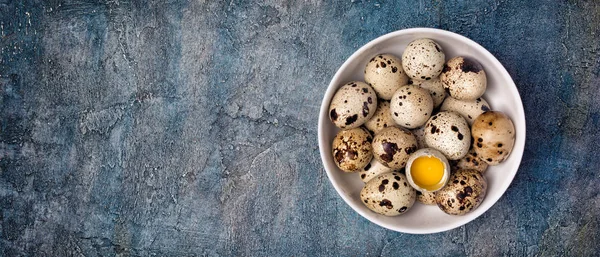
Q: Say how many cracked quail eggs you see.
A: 1